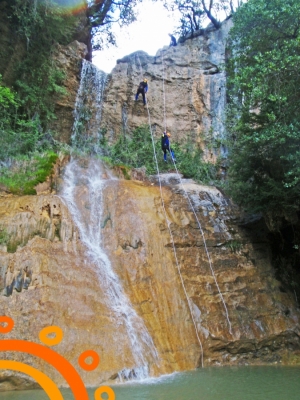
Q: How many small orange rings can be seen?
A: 4